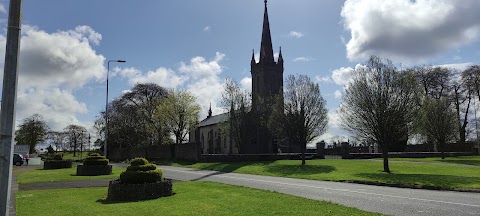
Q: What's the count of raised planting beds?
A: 3